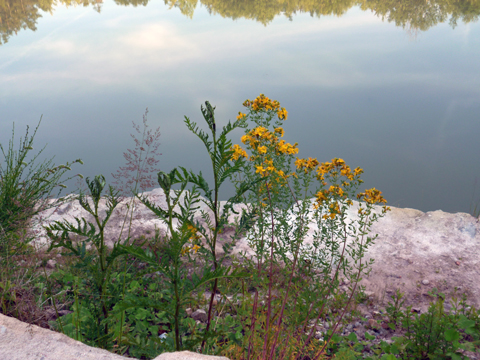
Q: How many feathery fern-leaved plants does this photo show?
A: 3